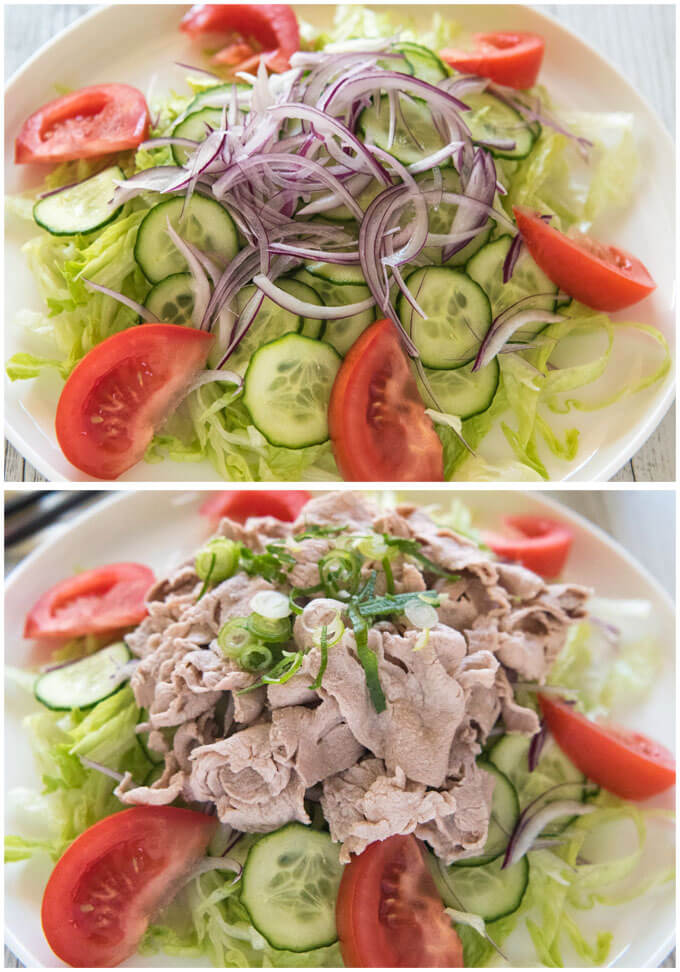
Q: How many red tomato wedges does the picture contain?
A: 12